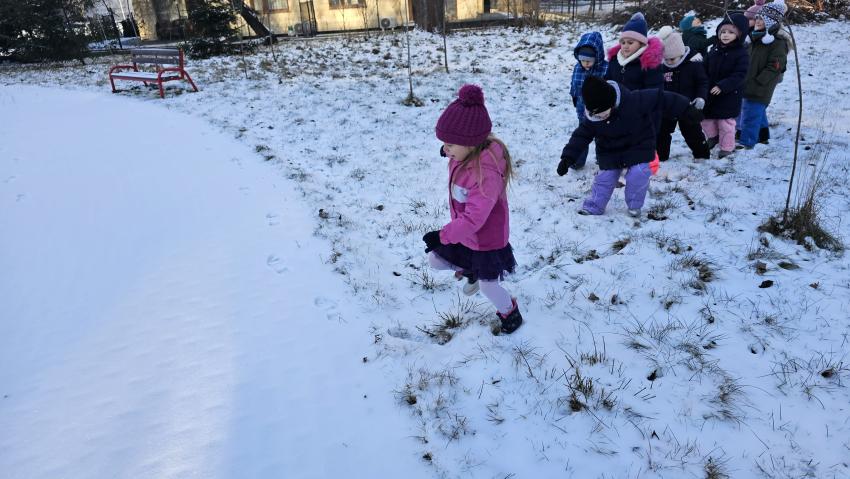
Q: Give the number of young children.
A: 9